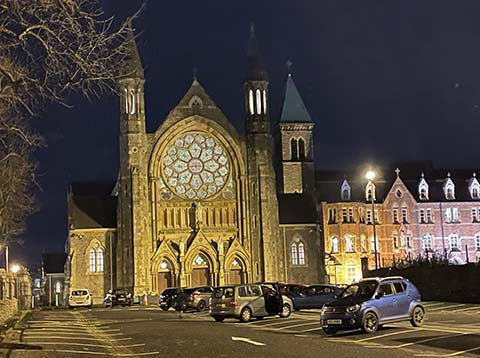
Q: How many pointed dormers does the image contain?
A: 5